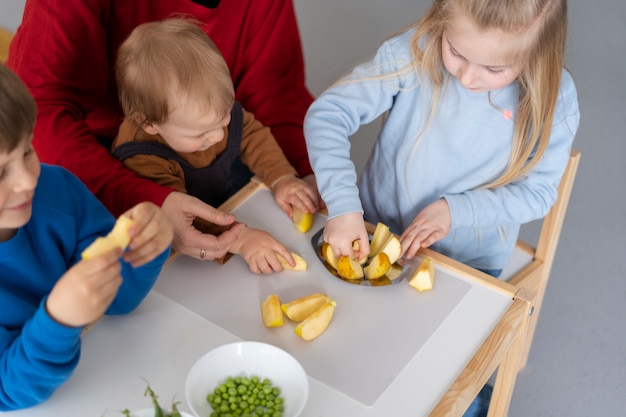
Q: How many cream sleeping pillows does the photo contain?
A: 0